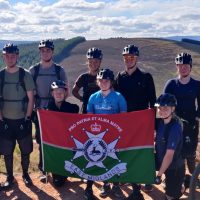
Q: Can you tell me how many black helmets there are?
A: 8